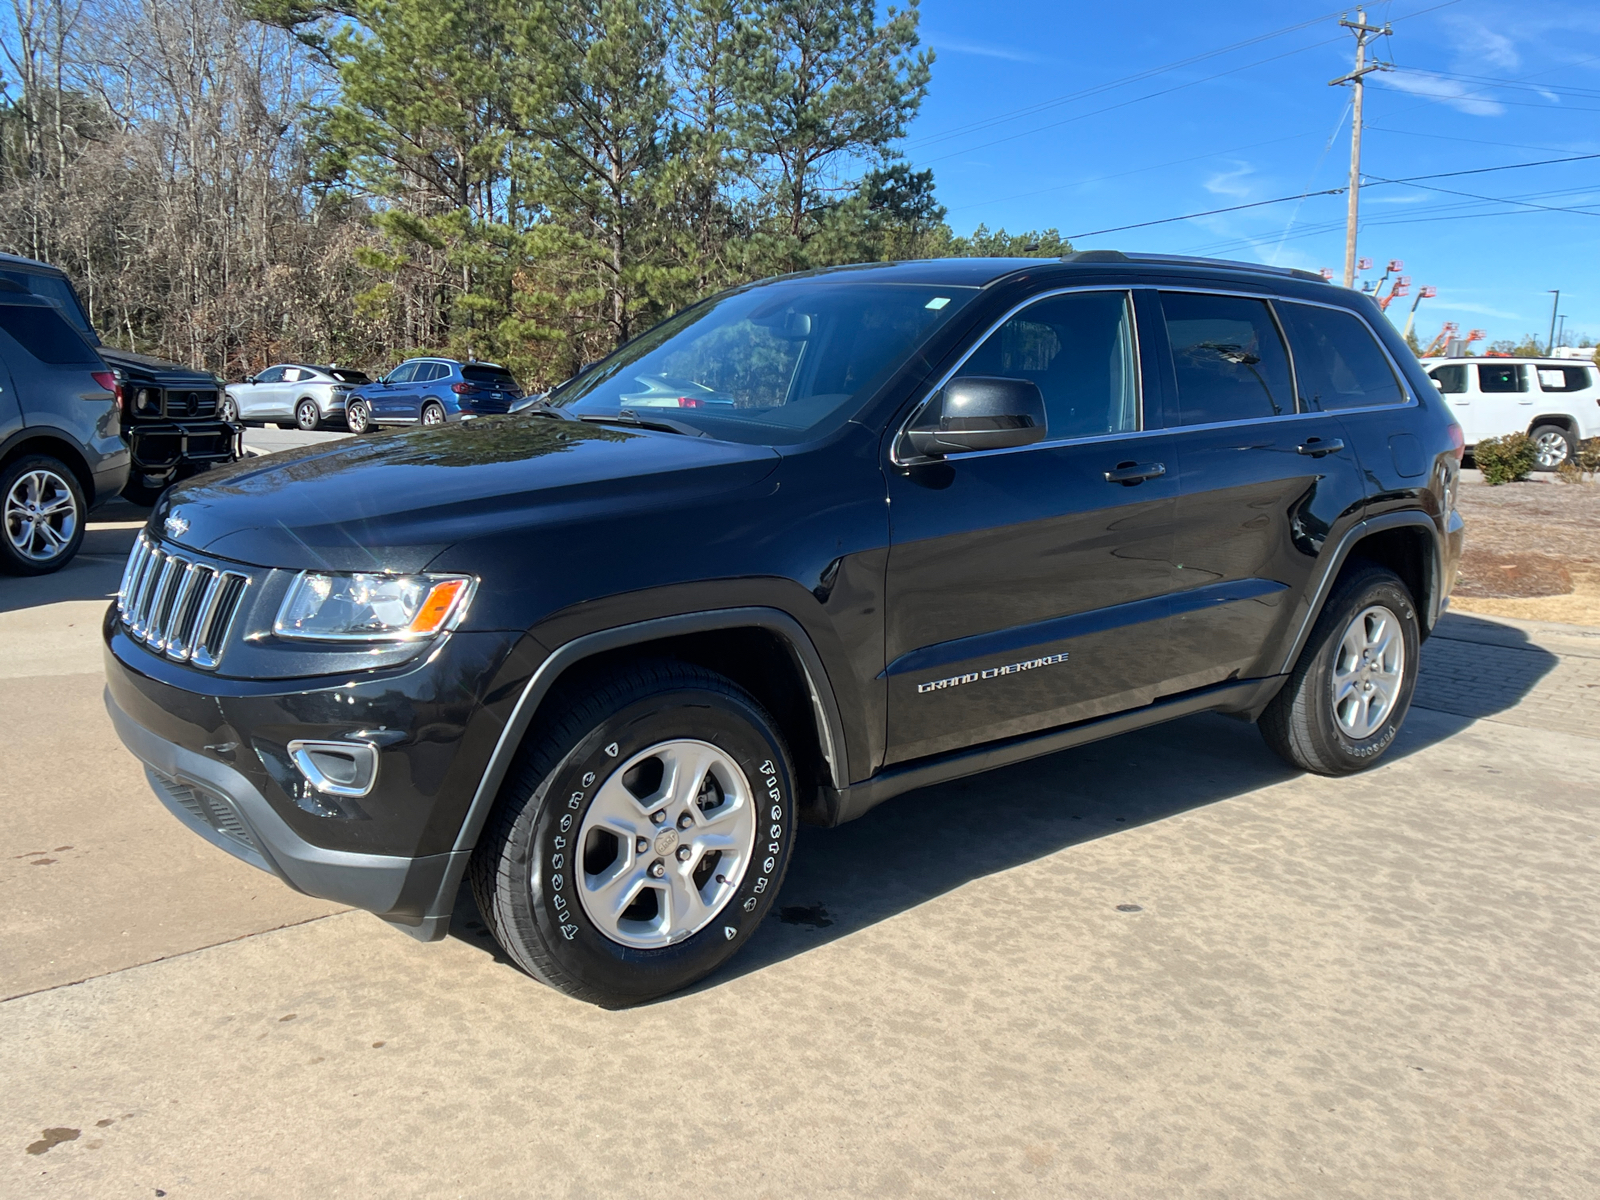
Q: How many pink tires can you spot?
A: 0